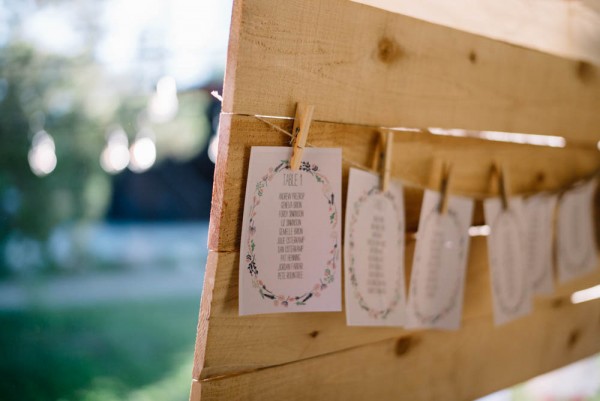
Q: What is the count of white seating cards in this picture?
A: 6